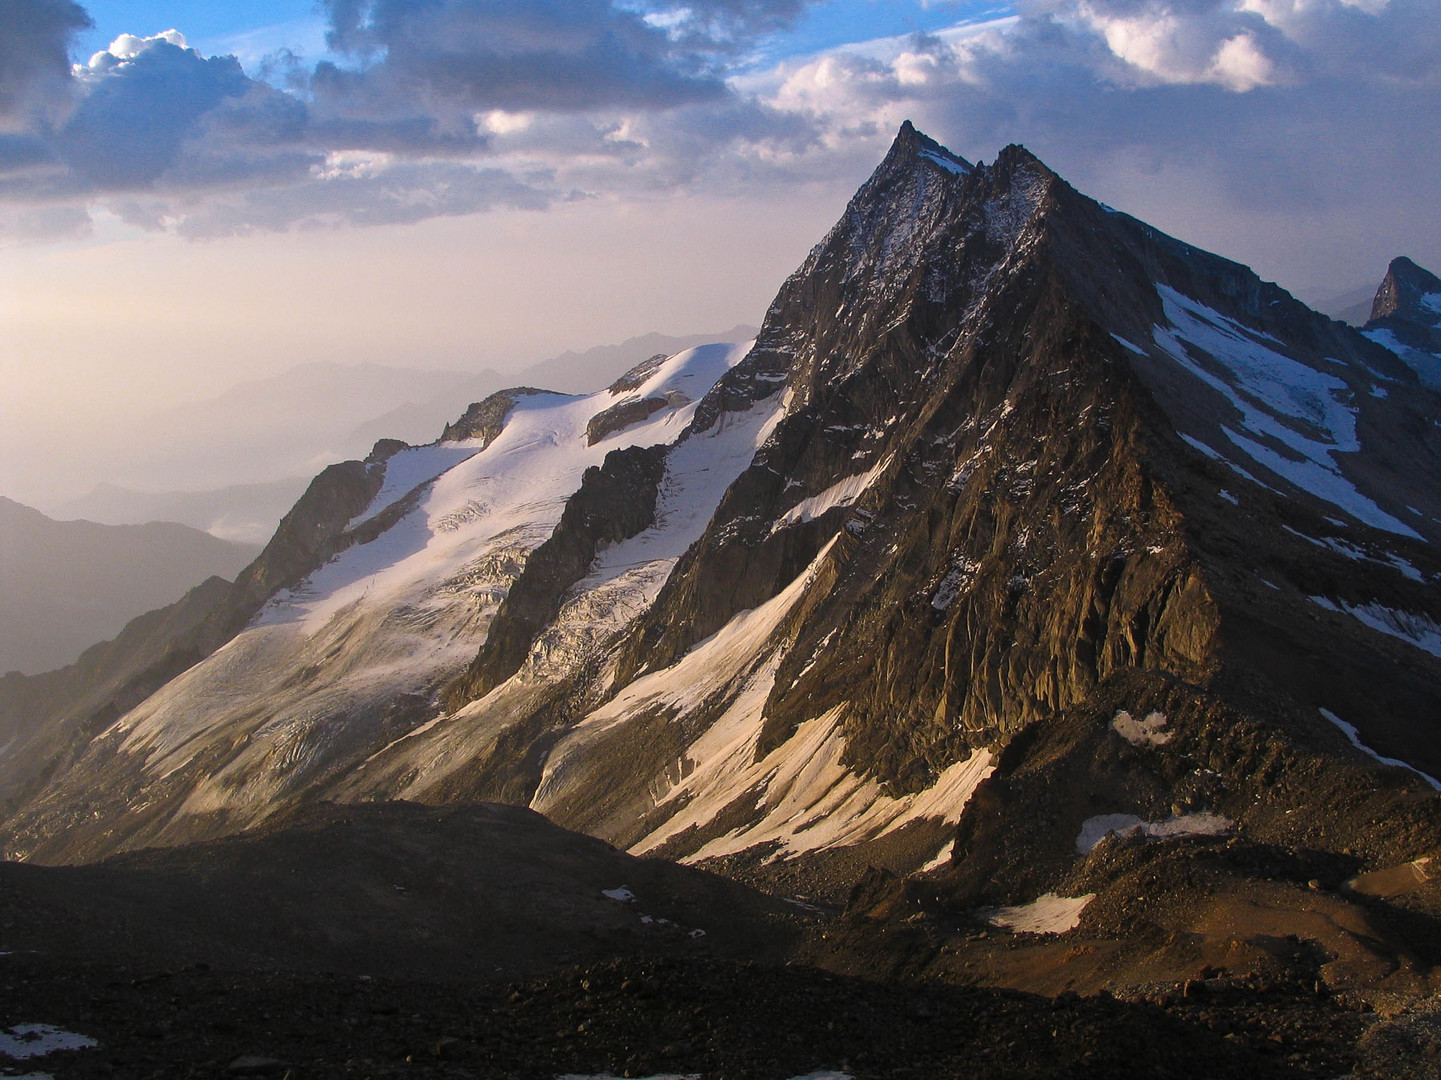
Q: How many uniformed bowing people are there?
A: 0